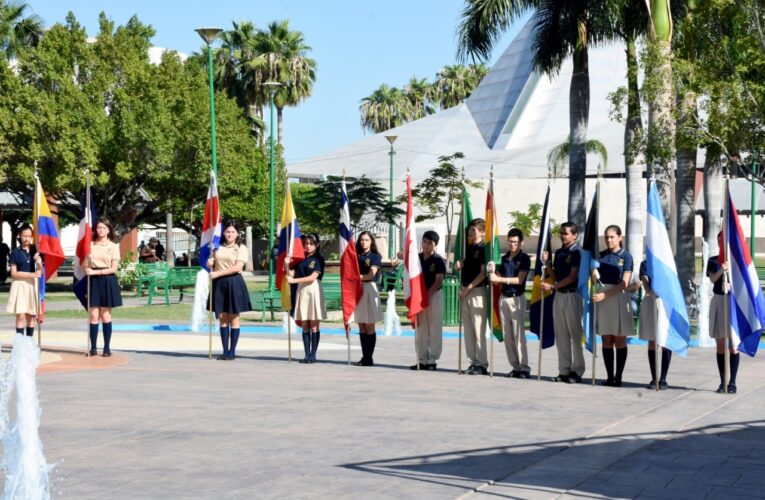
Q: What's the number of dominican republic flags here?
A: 1